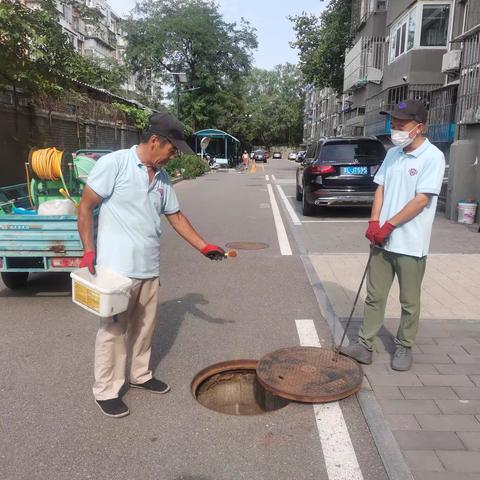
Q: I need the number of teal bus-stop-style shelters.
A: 1